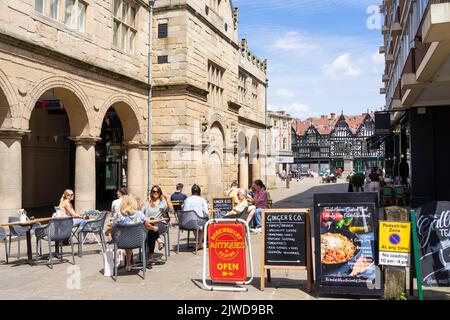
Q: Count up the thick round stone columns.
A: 3